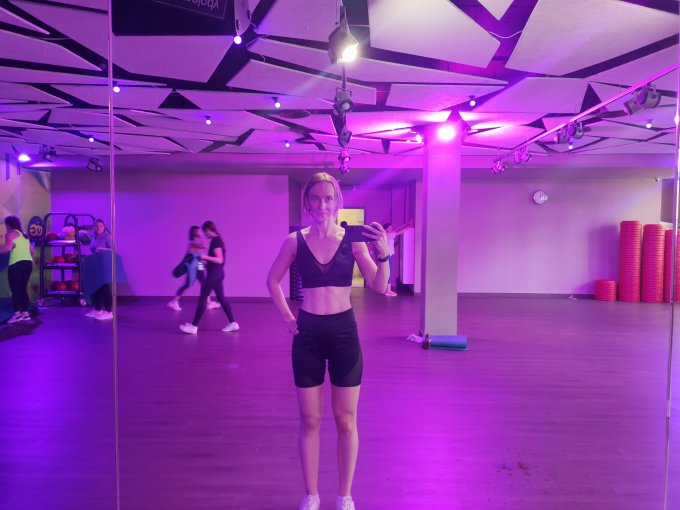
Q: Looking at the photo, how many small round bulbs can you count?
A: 9